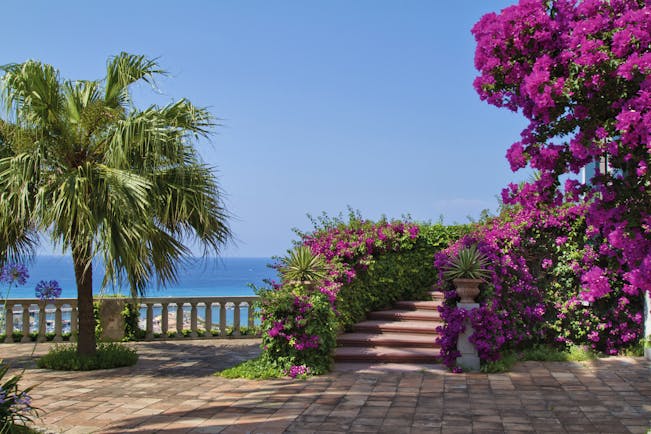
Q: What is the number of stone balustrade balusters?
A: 13